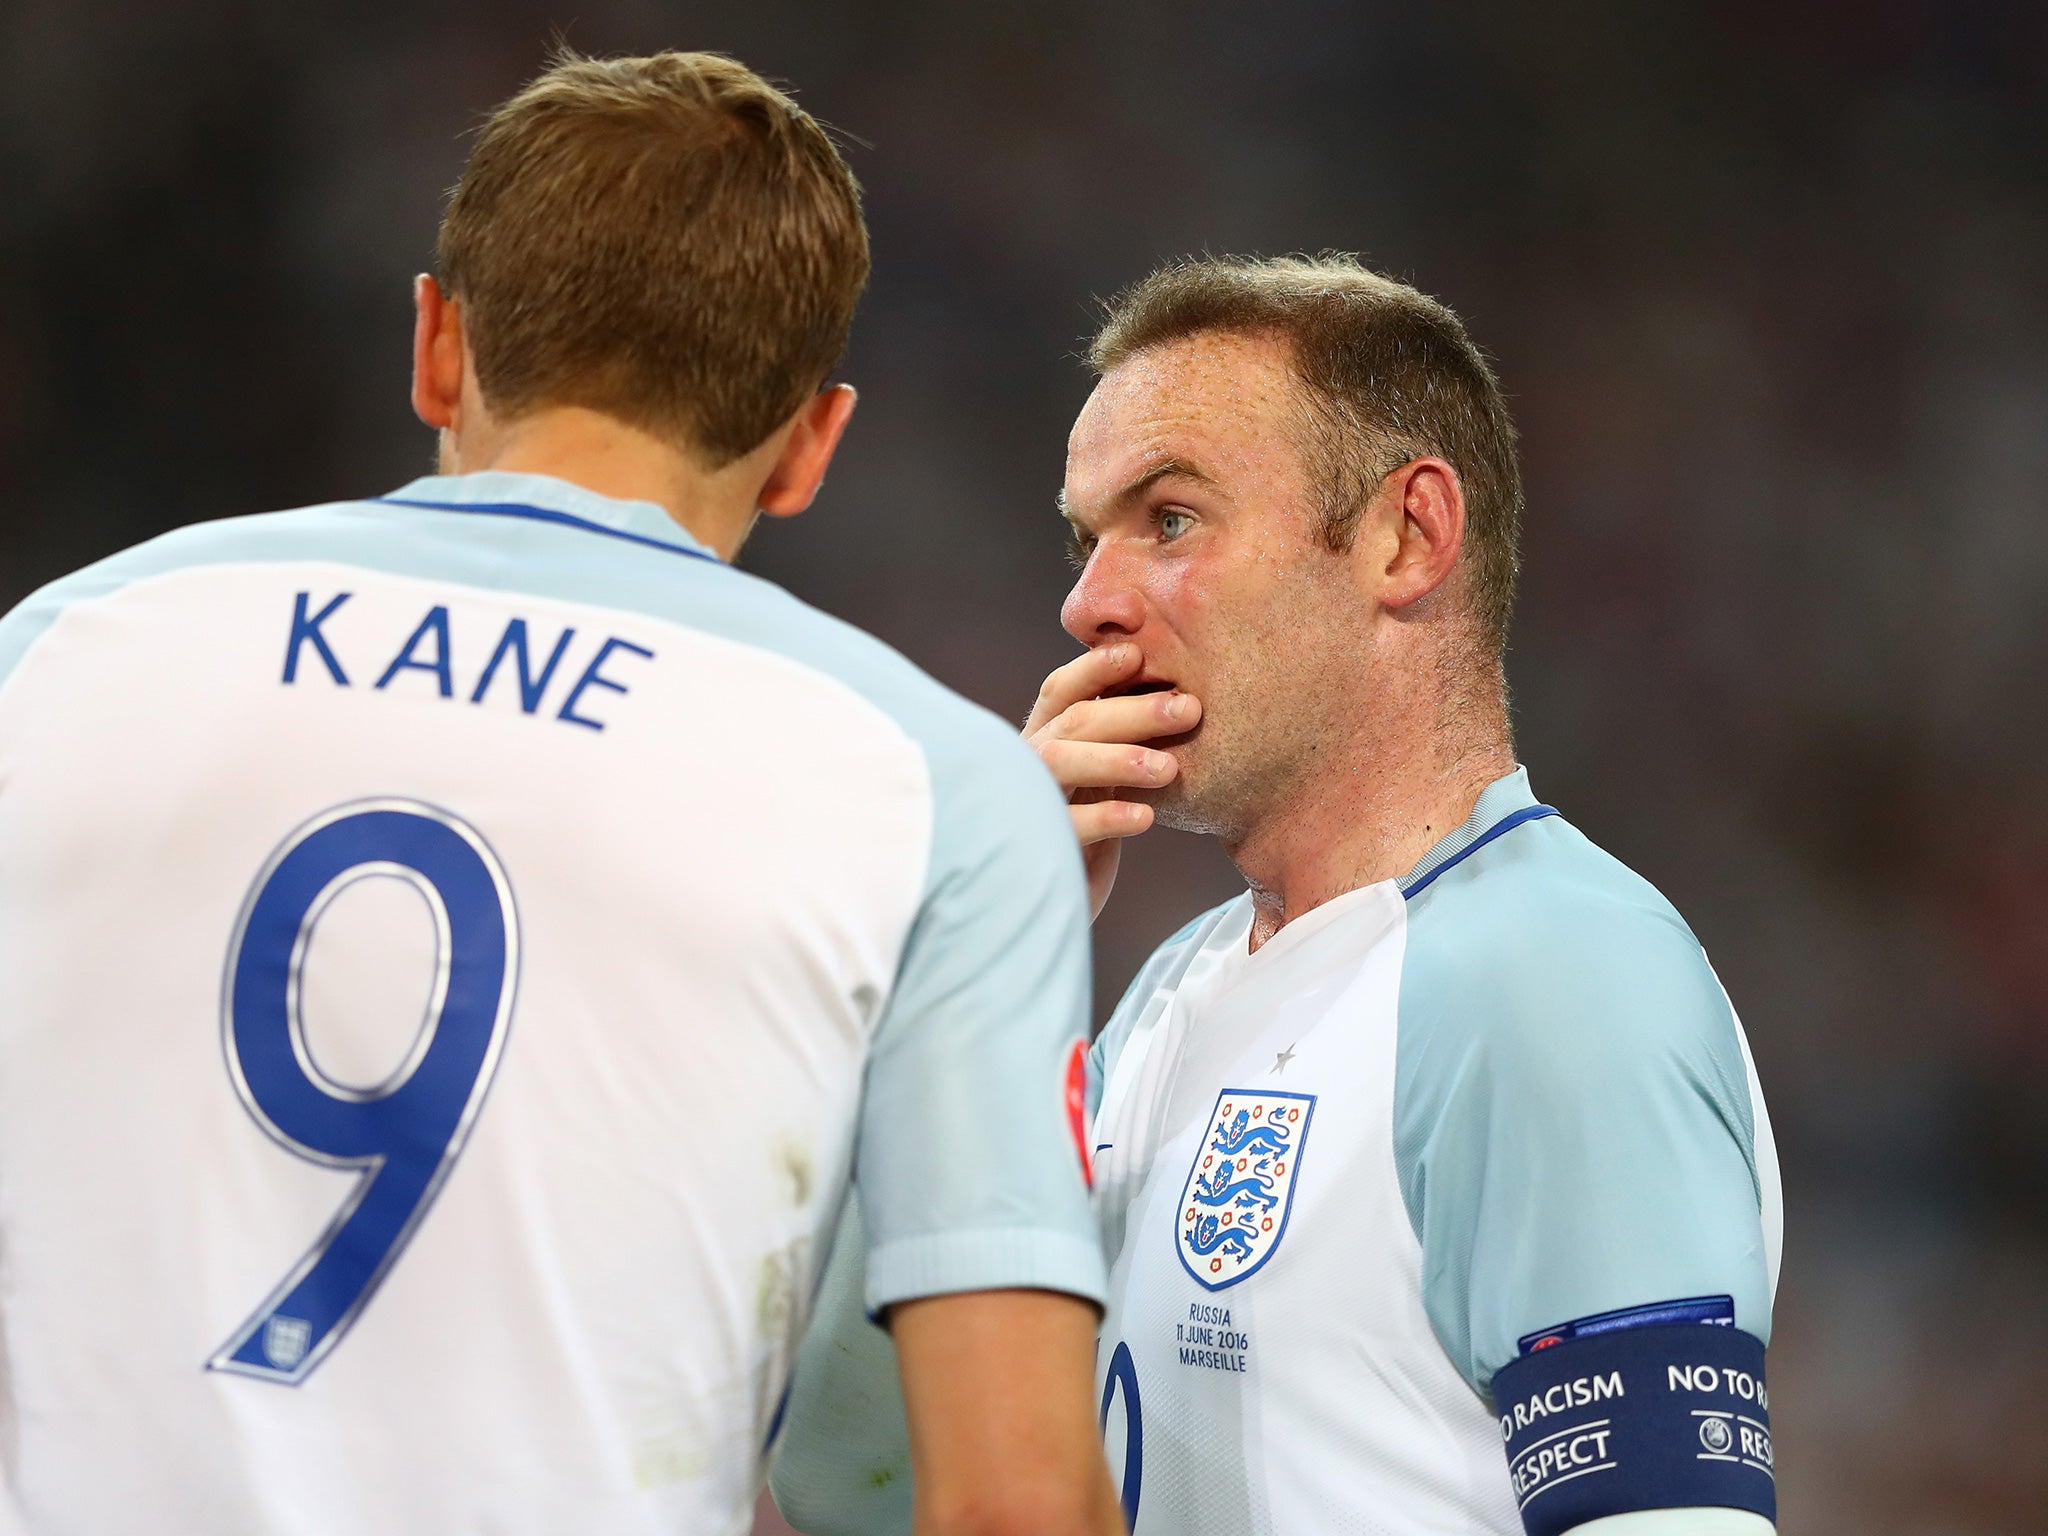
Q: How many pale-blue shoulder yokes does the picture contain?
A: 2